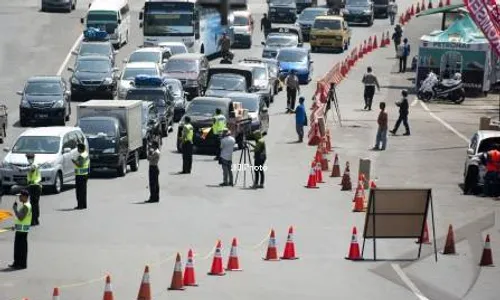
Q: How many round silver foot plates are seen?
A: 0